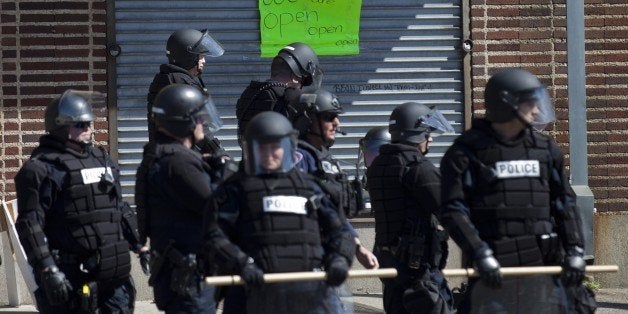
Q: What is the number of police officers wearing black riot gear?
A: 9